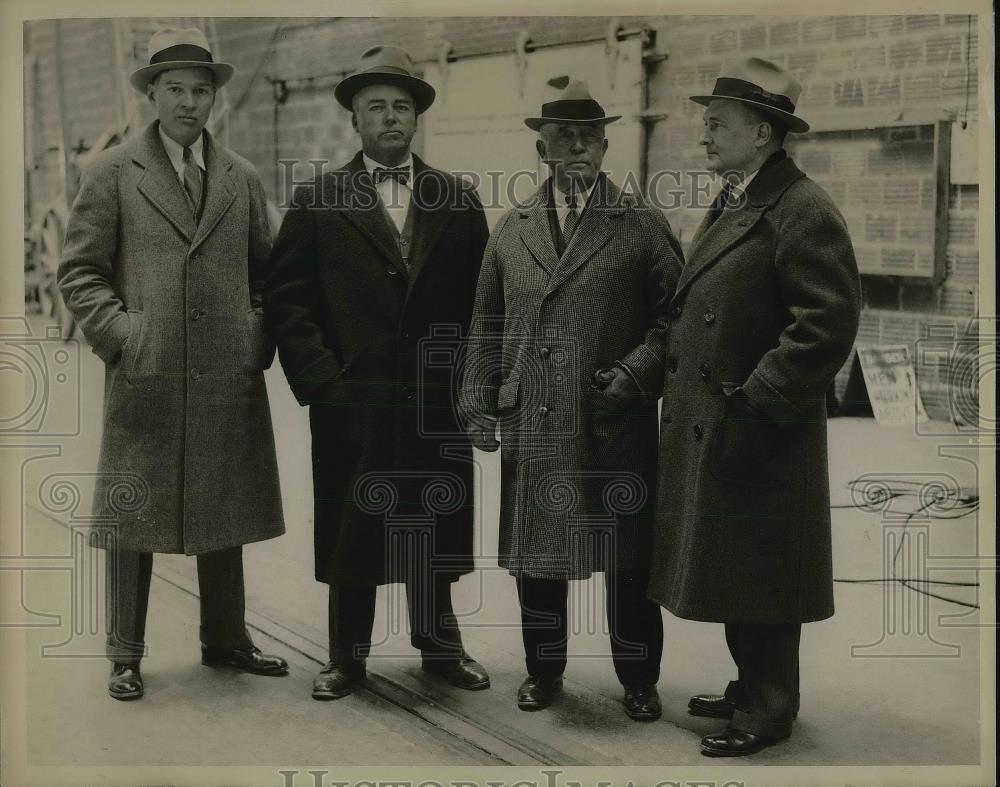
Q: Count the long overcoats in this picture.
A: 4